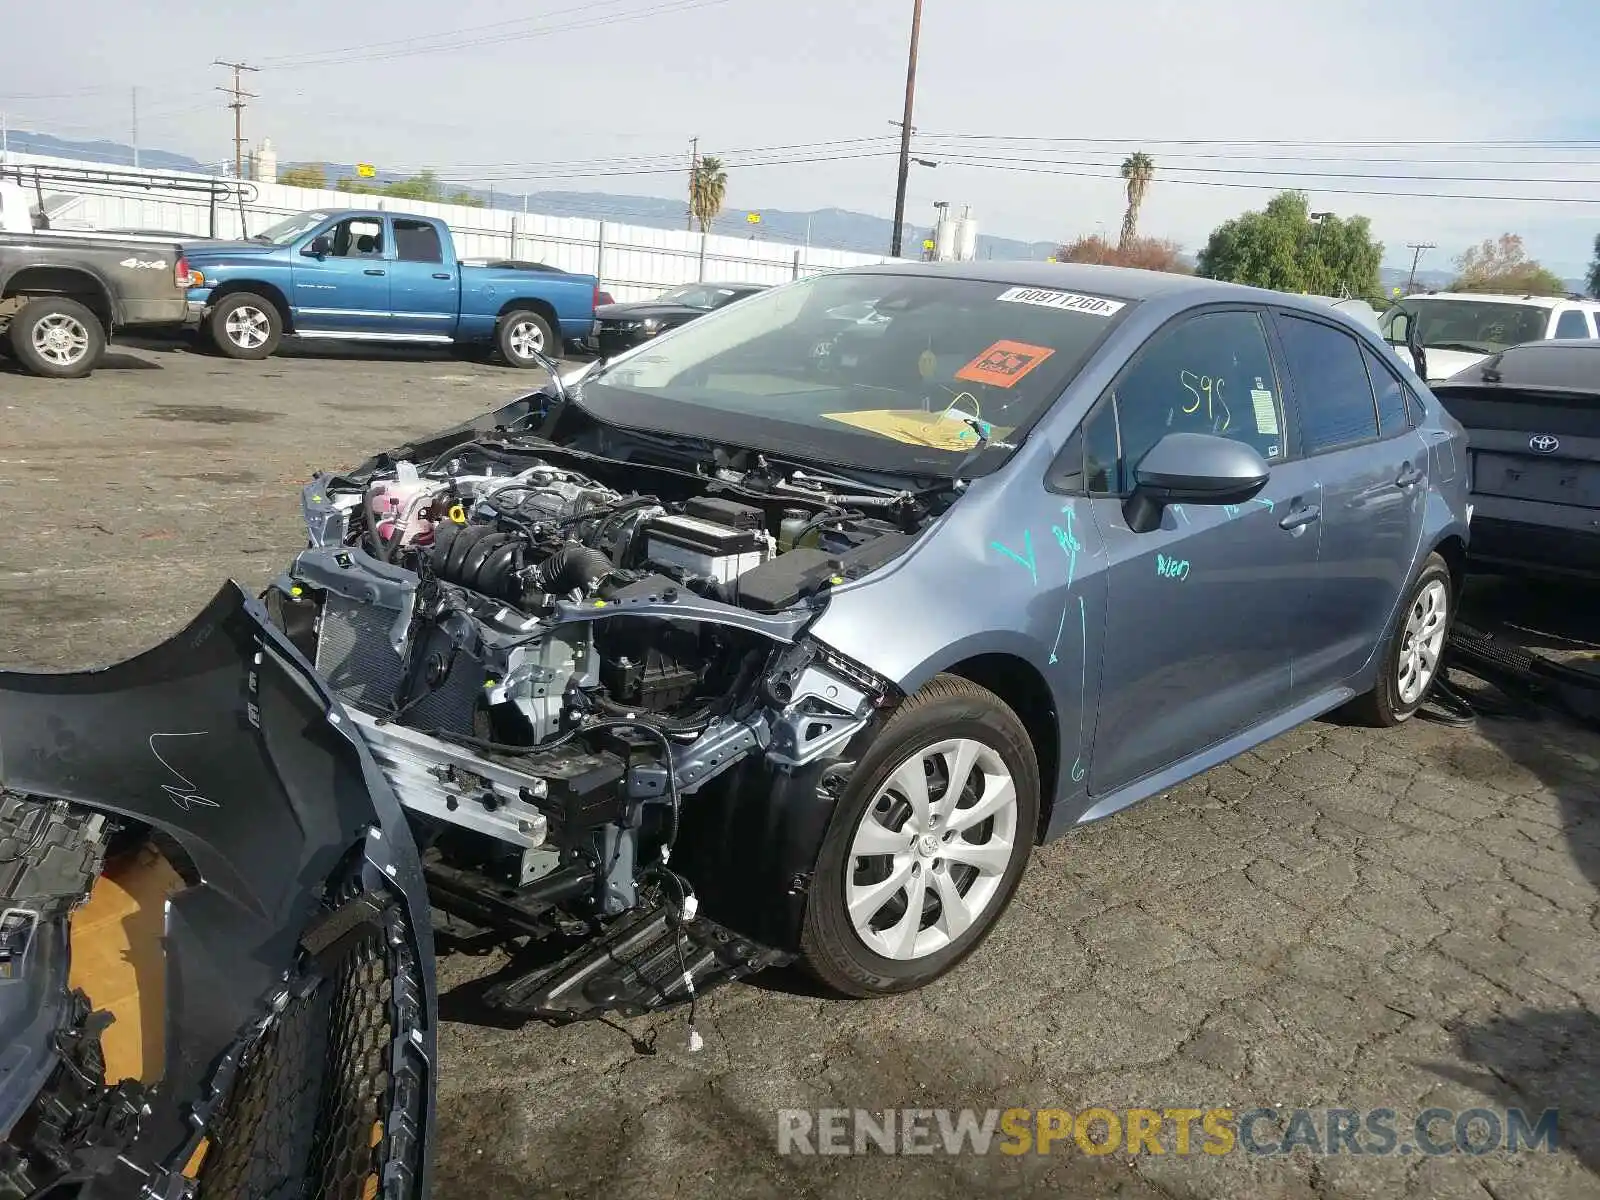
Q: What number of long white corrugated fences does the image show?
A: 1